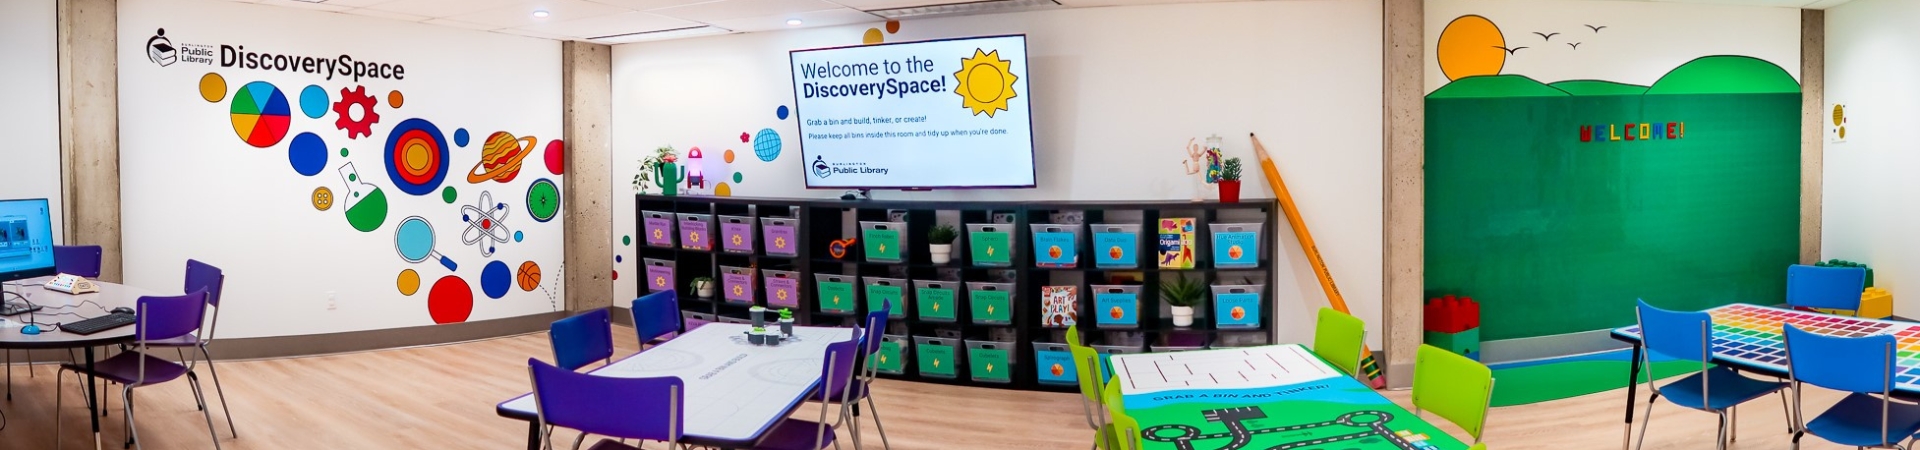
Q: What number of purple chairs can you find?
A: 8